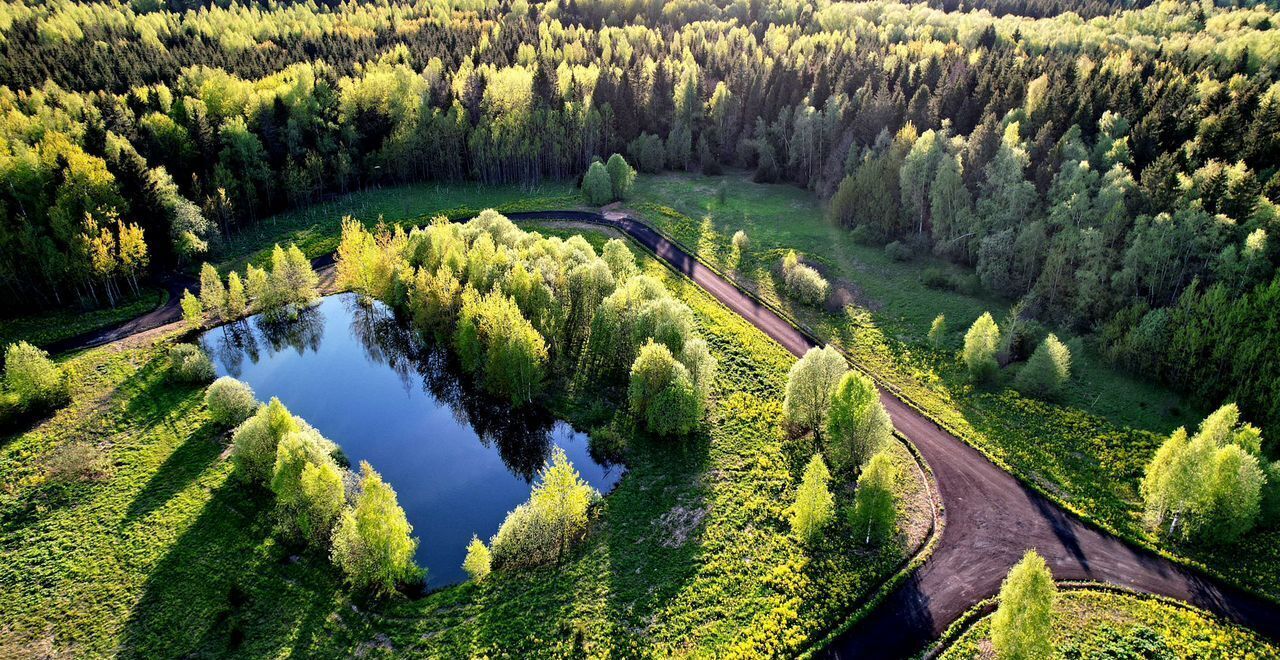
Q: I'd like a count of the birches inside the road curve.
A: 4